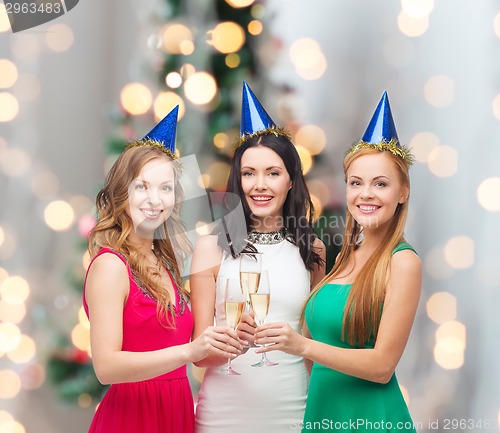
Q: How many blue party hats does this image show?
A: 3